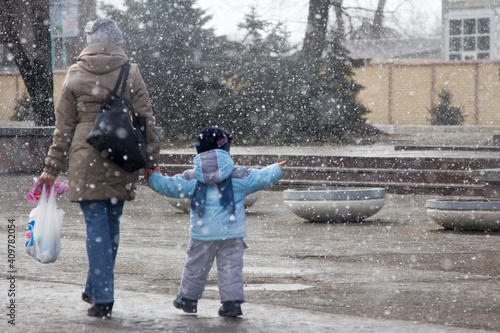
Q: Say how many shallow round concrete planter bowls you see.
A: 3